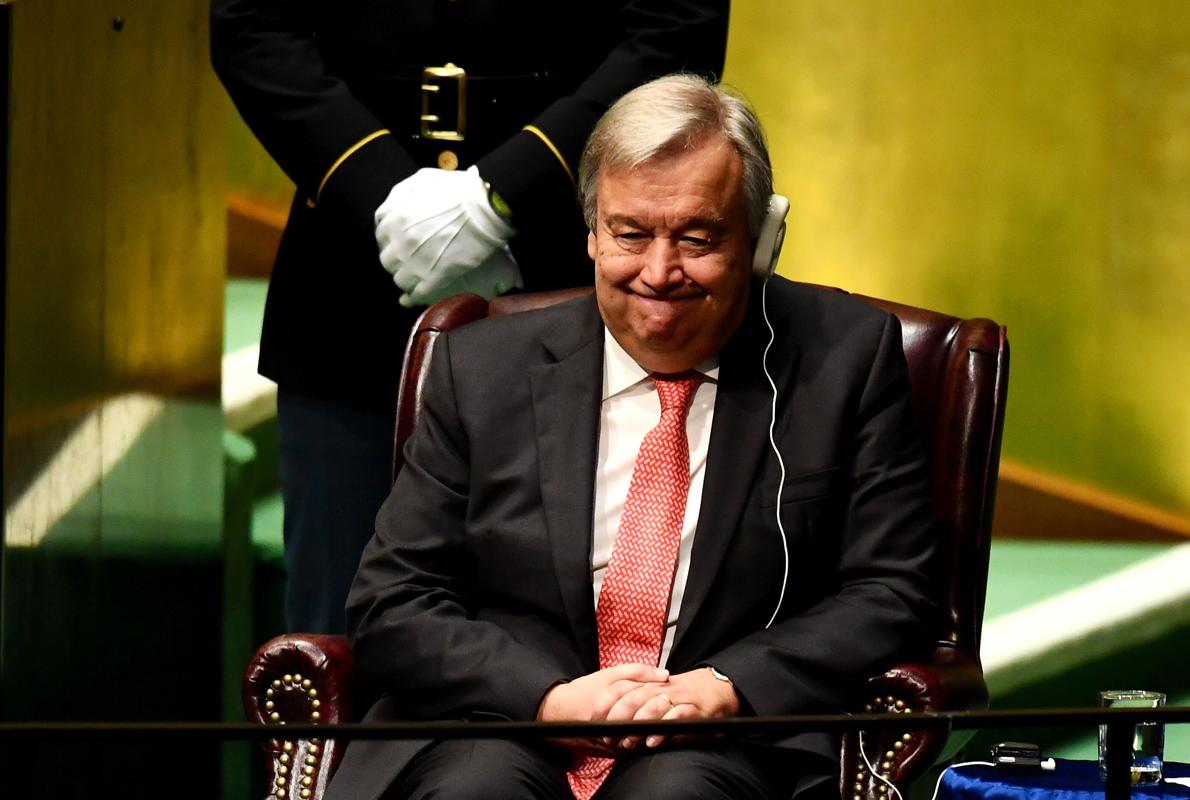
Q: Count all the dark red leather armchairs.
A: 1